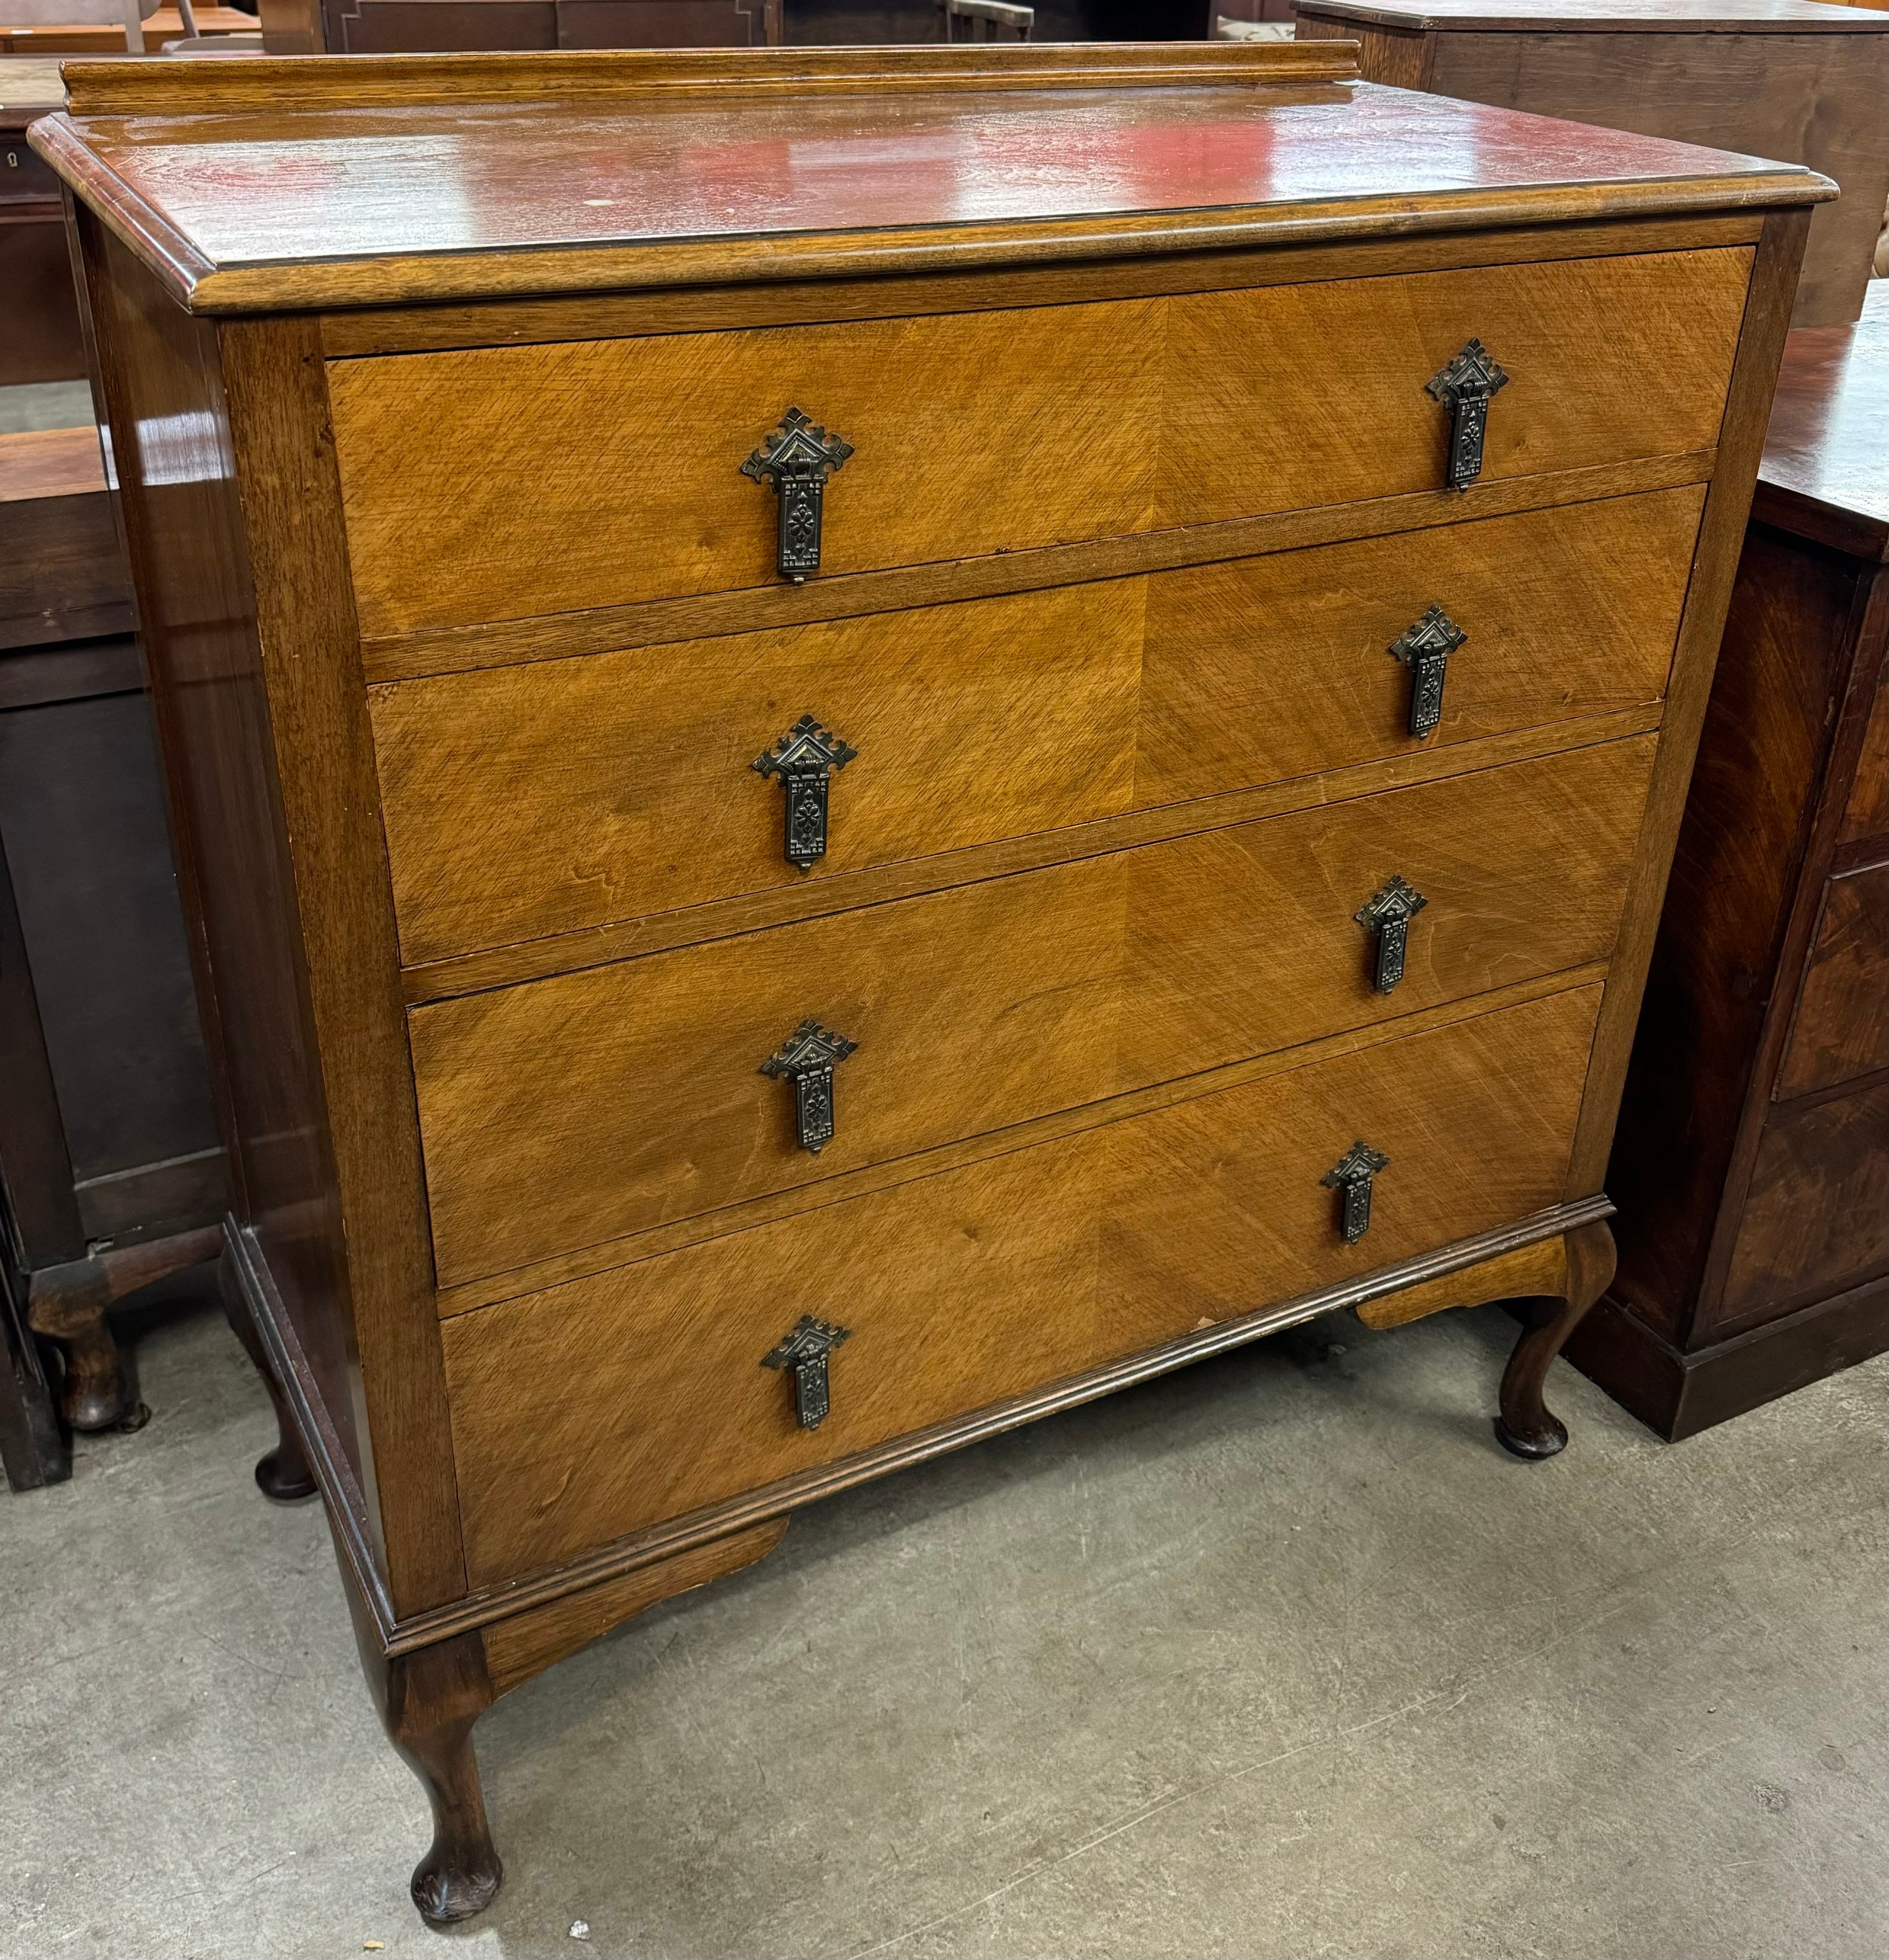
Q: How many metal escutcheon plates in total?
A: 8